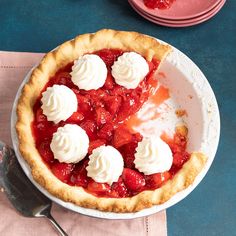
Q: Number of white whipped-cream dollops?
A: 6